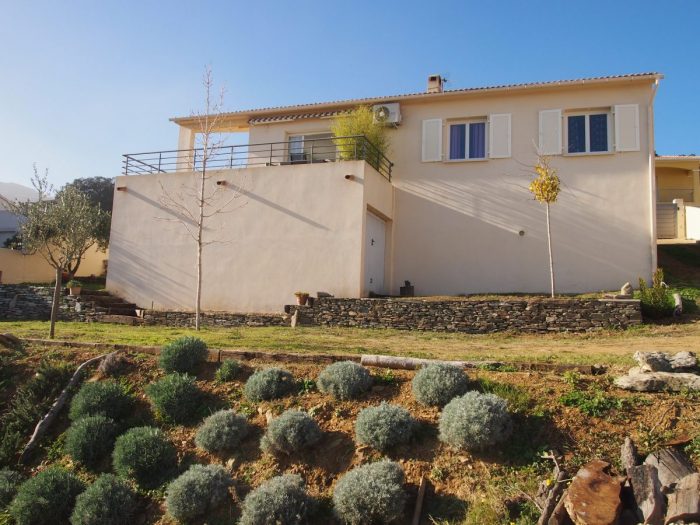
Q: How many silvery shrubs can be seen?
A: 10